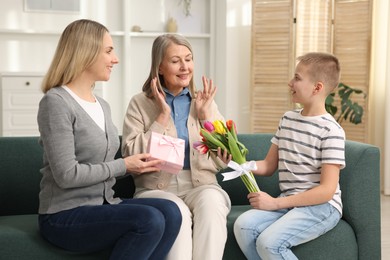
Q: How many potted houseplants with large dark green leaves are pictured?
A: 1